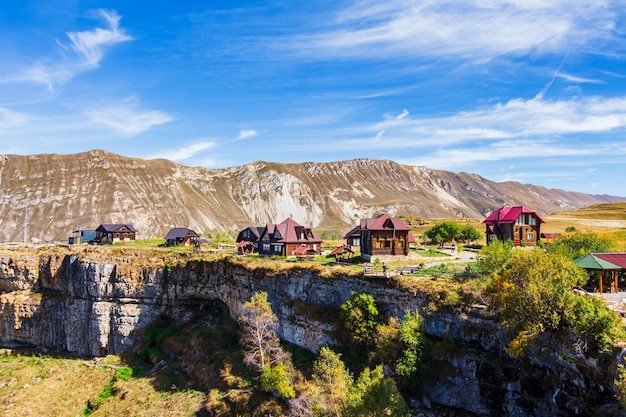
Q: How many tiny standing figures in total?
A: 3